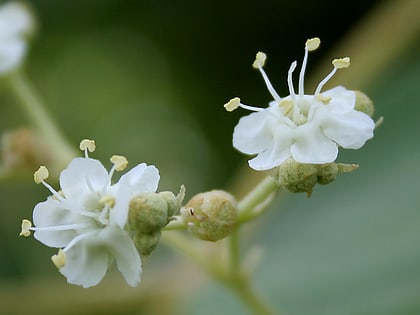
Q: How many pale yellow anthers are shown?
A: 12